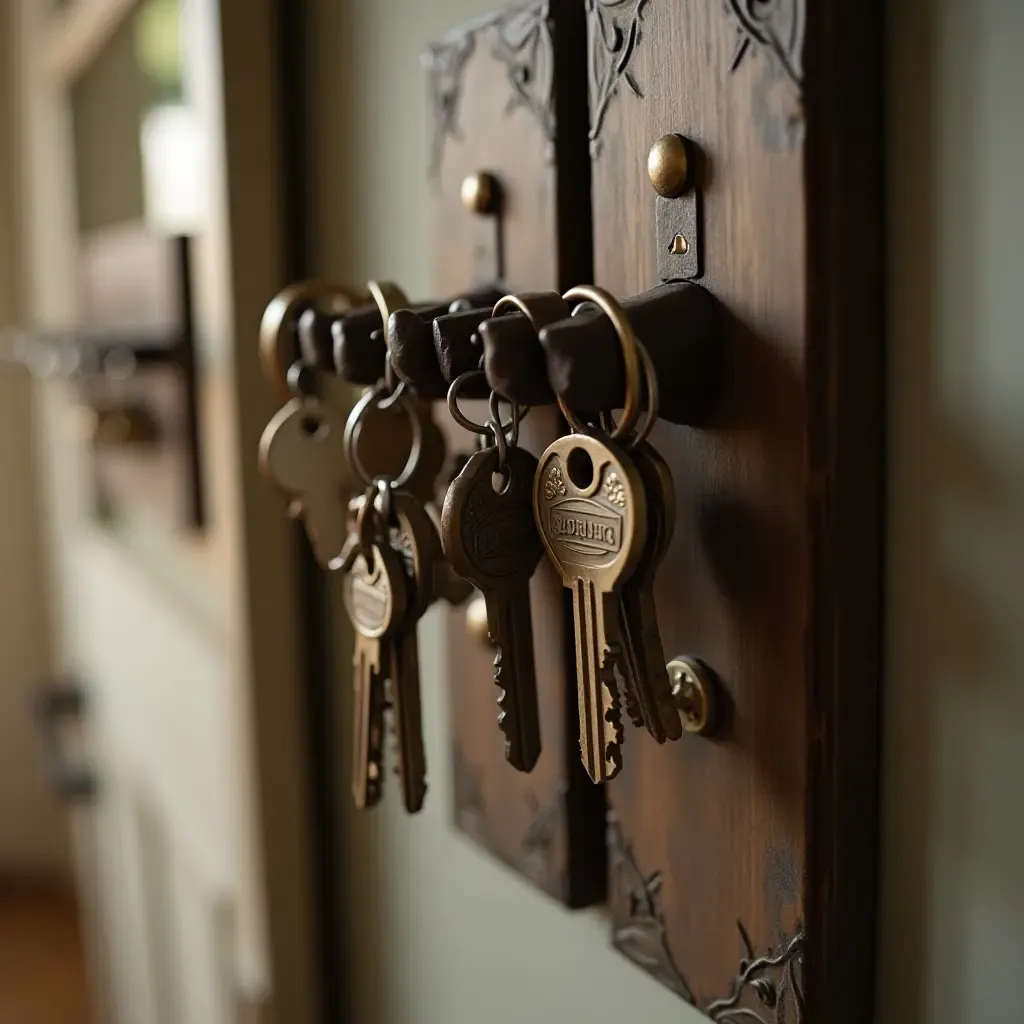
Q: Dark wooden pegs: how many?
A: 6